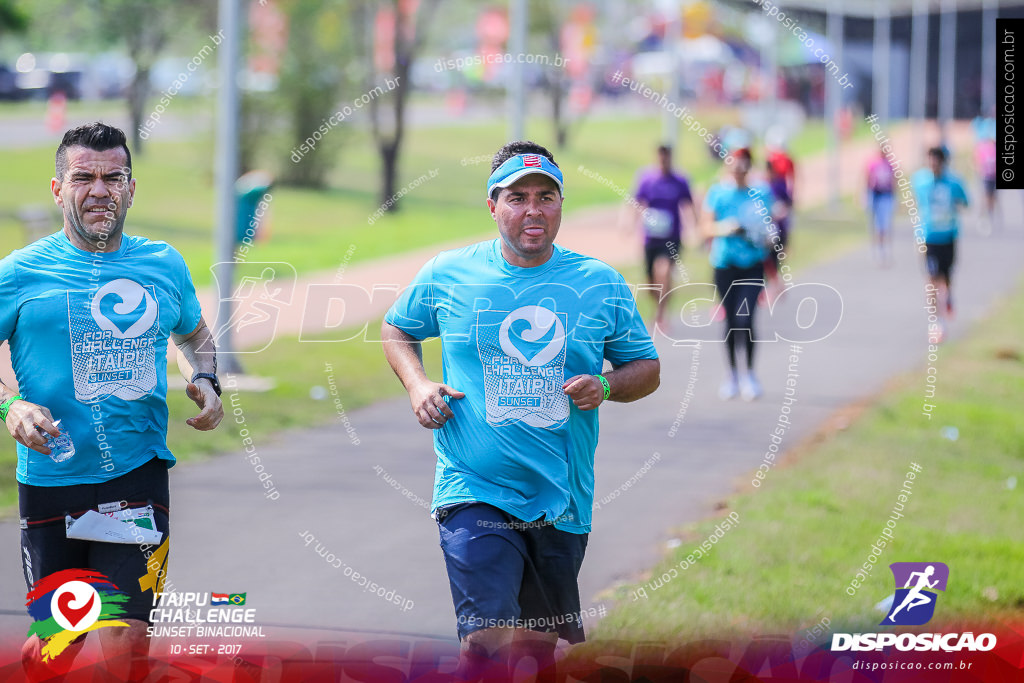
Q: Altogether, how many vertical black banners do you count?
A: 1